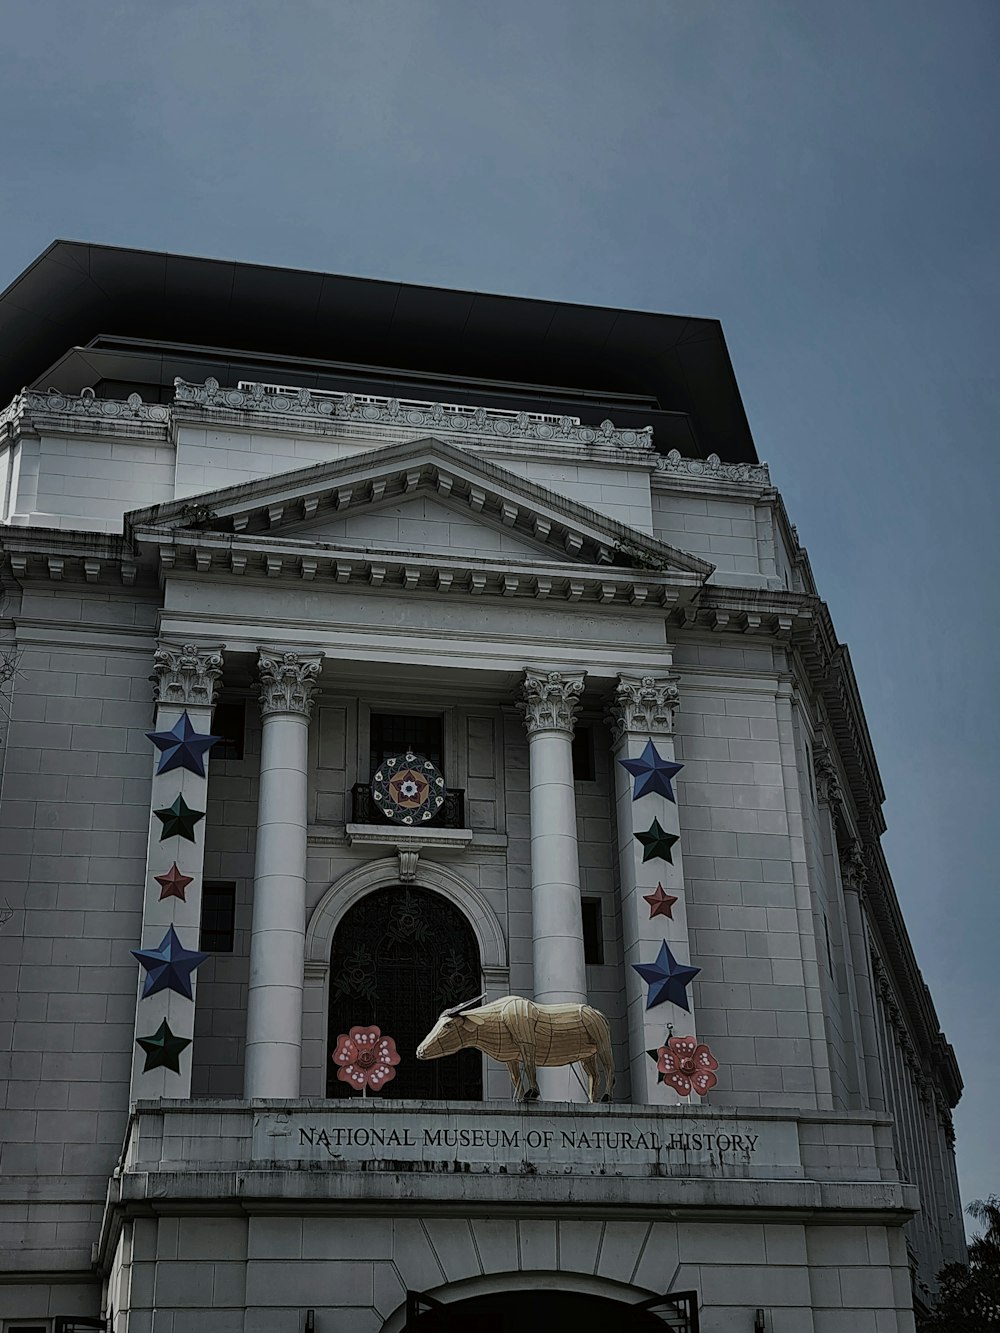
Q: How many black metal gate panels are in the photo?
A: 3